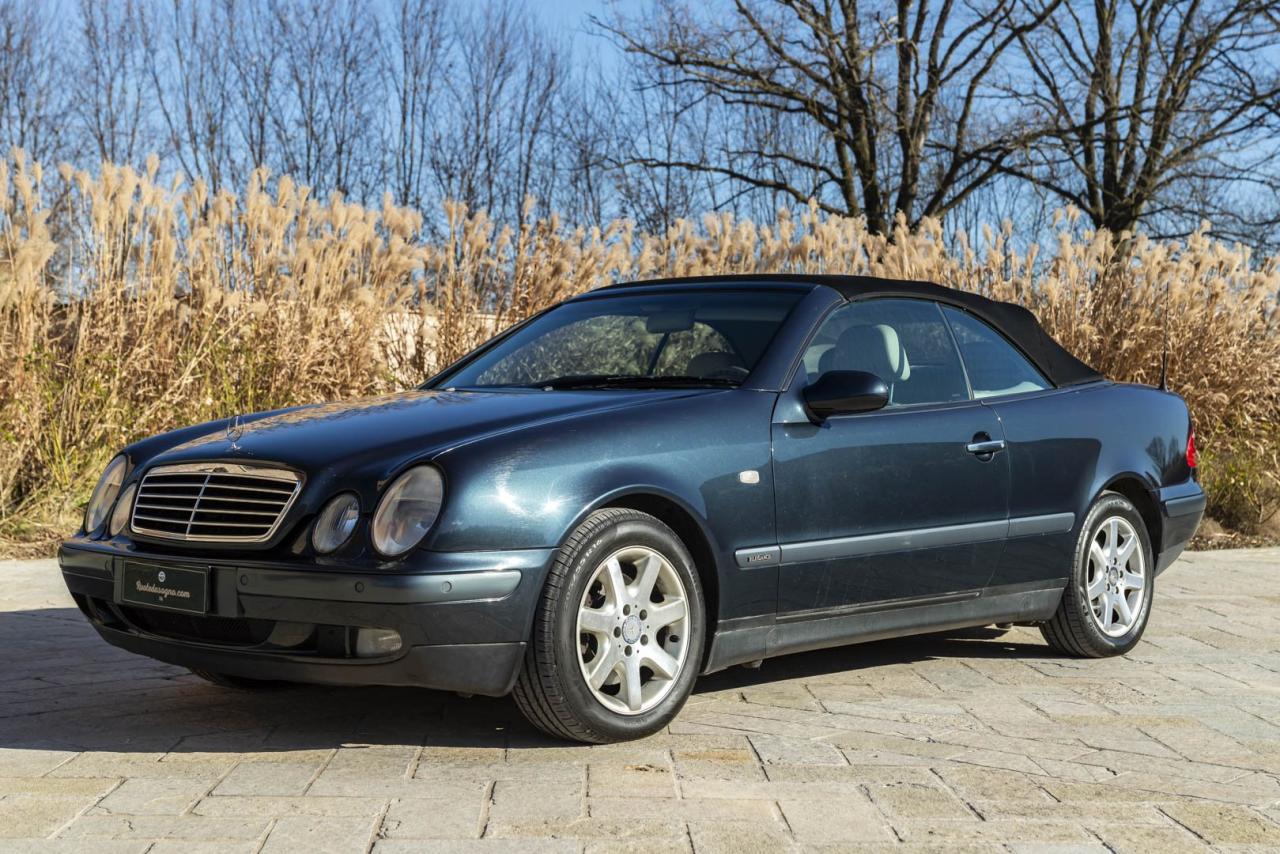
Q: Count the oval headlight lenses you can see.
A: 4